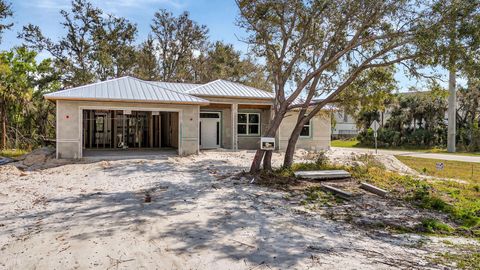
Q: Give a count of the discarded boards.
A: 3